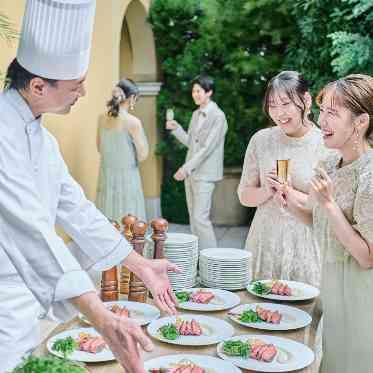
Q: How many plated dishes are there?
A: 8